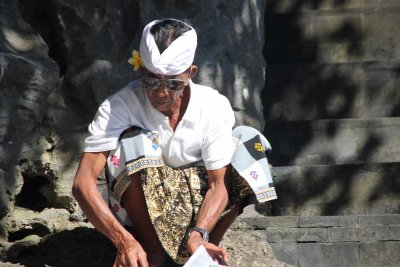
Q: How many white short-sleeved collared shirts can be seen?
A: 1